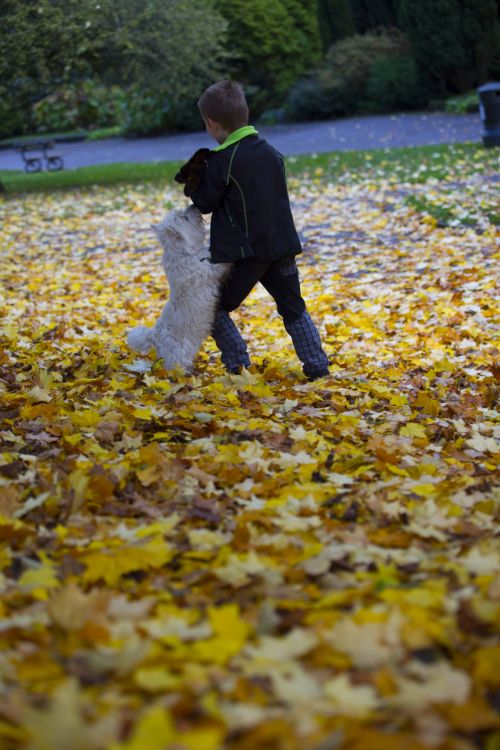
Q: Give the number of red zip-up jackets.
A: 0